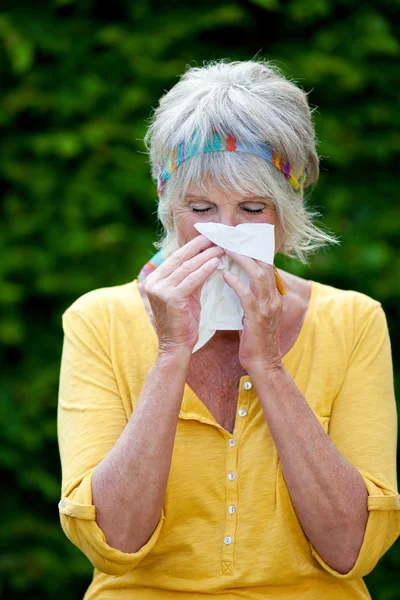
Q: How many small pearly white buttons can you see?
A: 6